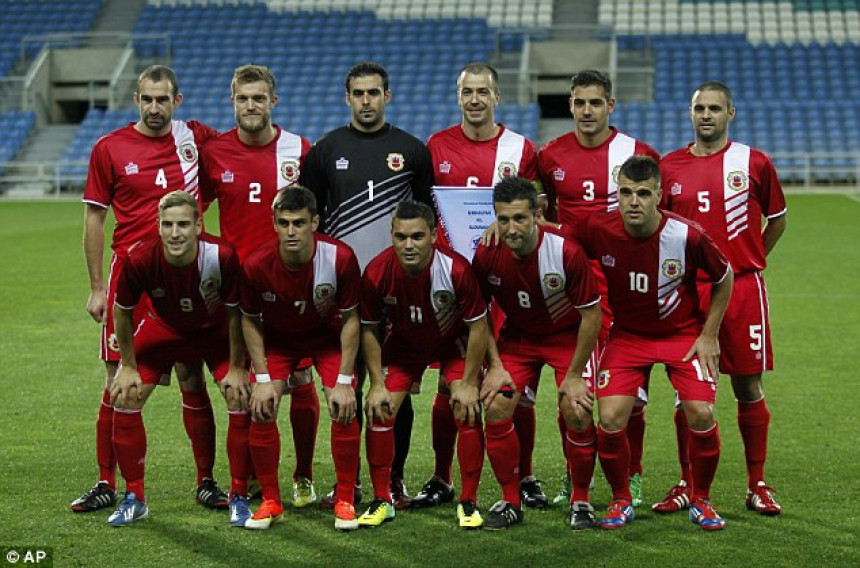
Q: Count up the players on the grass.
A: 11